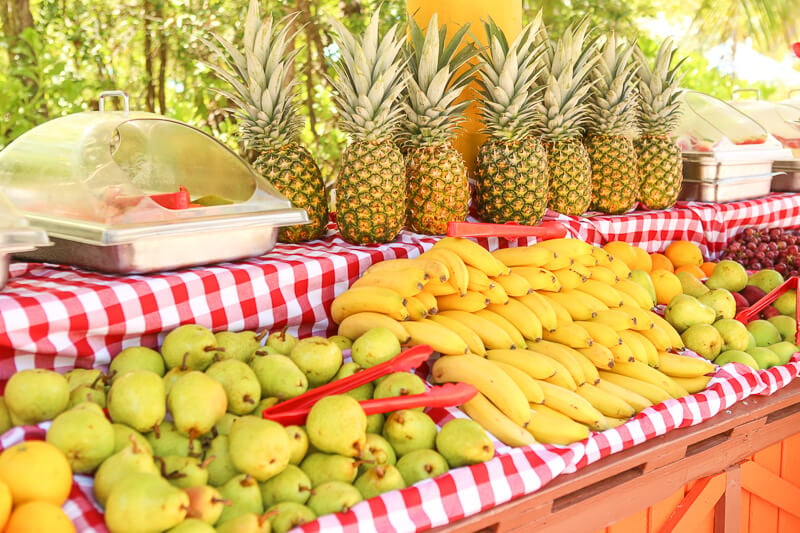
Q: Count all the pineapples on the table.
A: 7